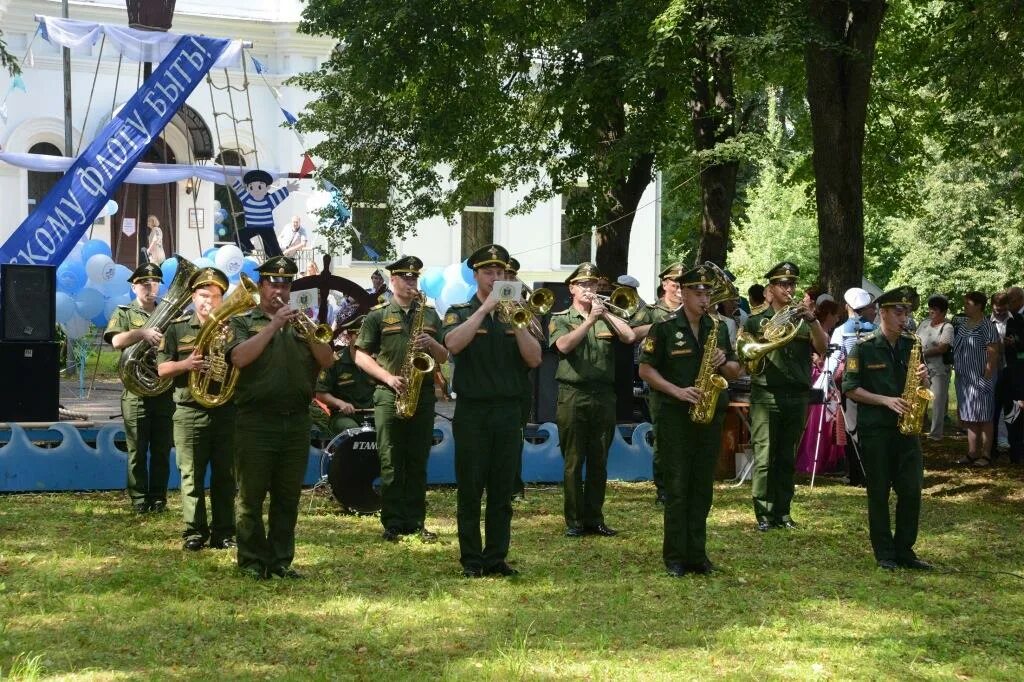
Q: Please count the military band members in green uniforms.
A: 12